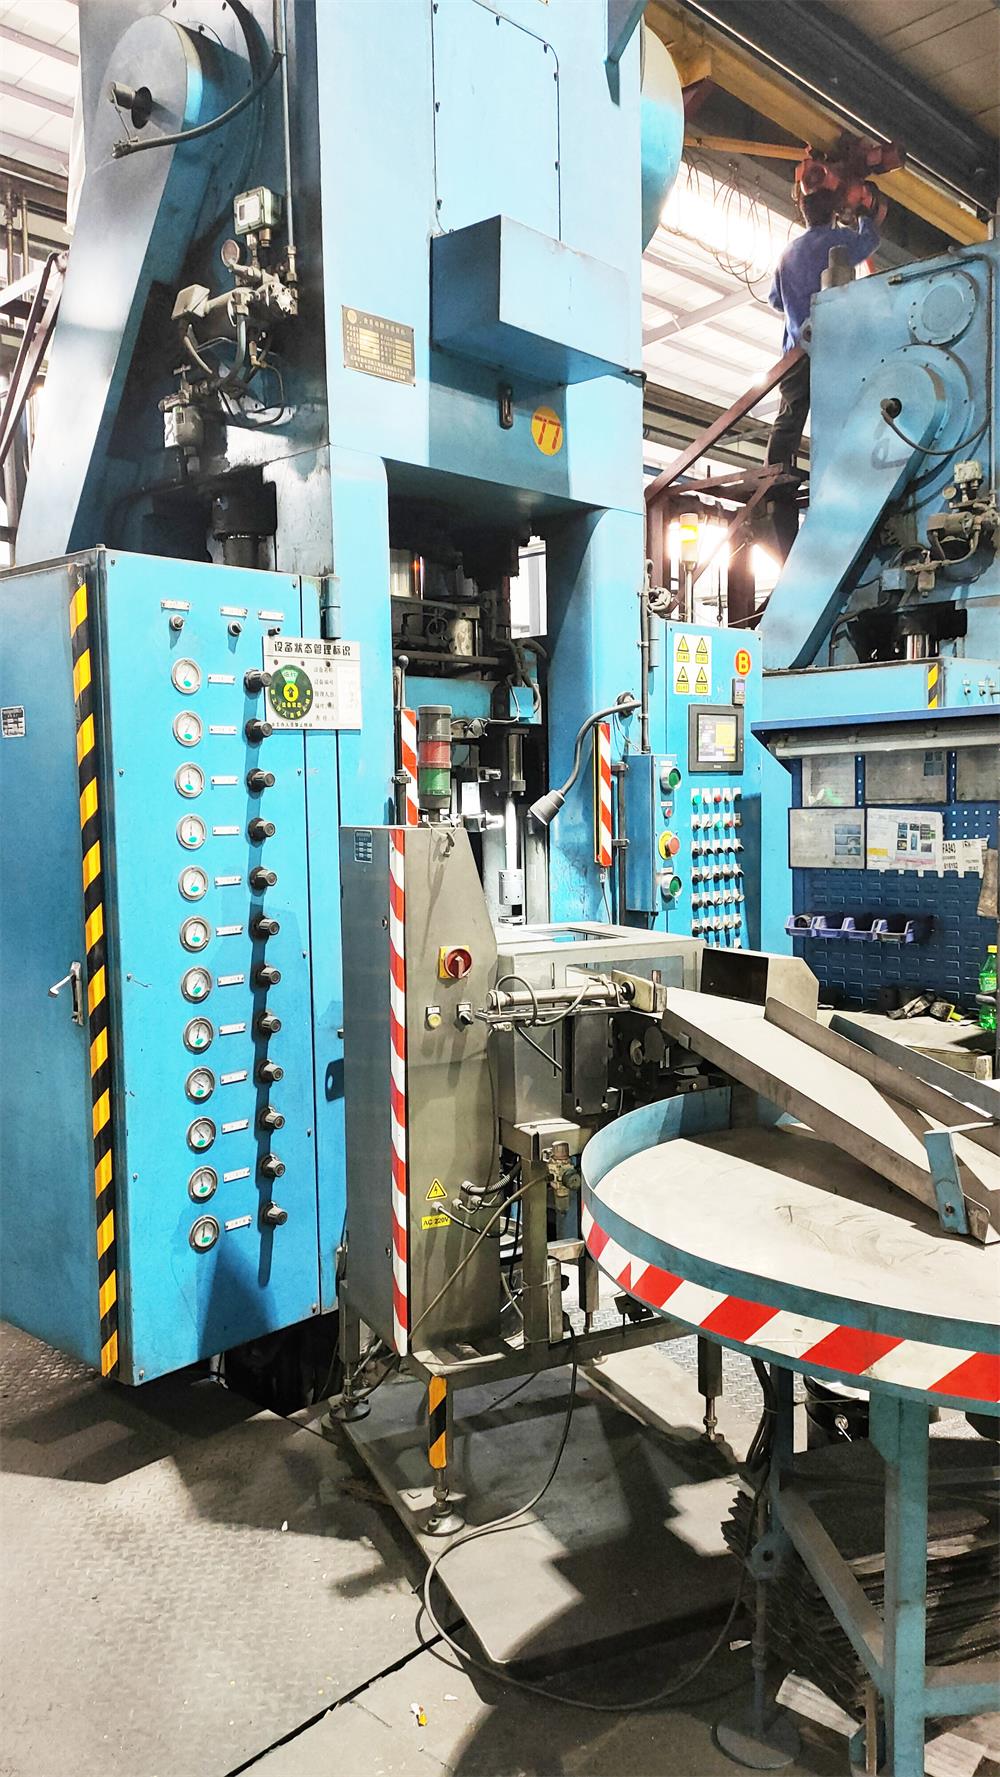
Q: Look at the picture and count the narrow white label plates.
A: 15